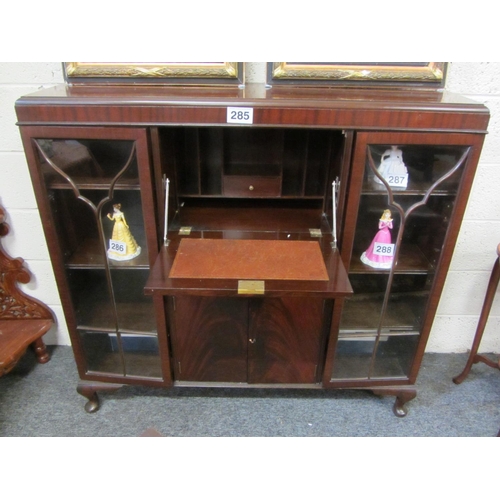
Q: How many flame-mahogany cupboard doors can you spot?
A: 2